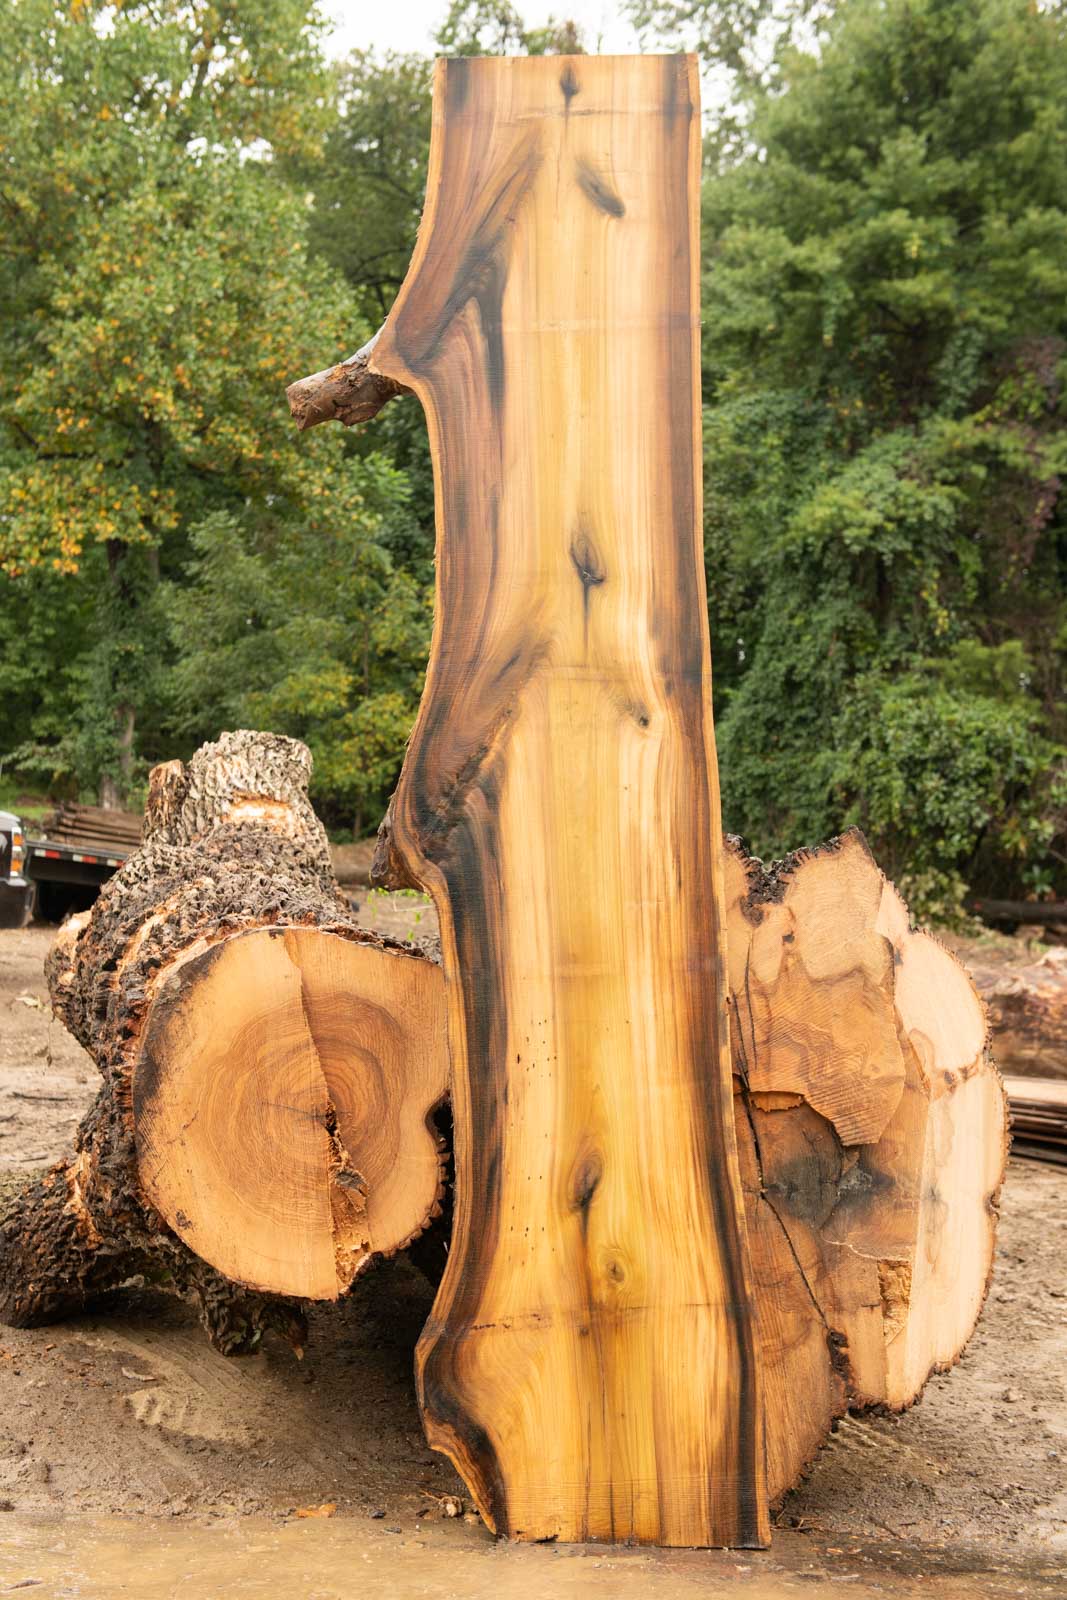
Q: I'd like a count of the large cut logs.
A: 2